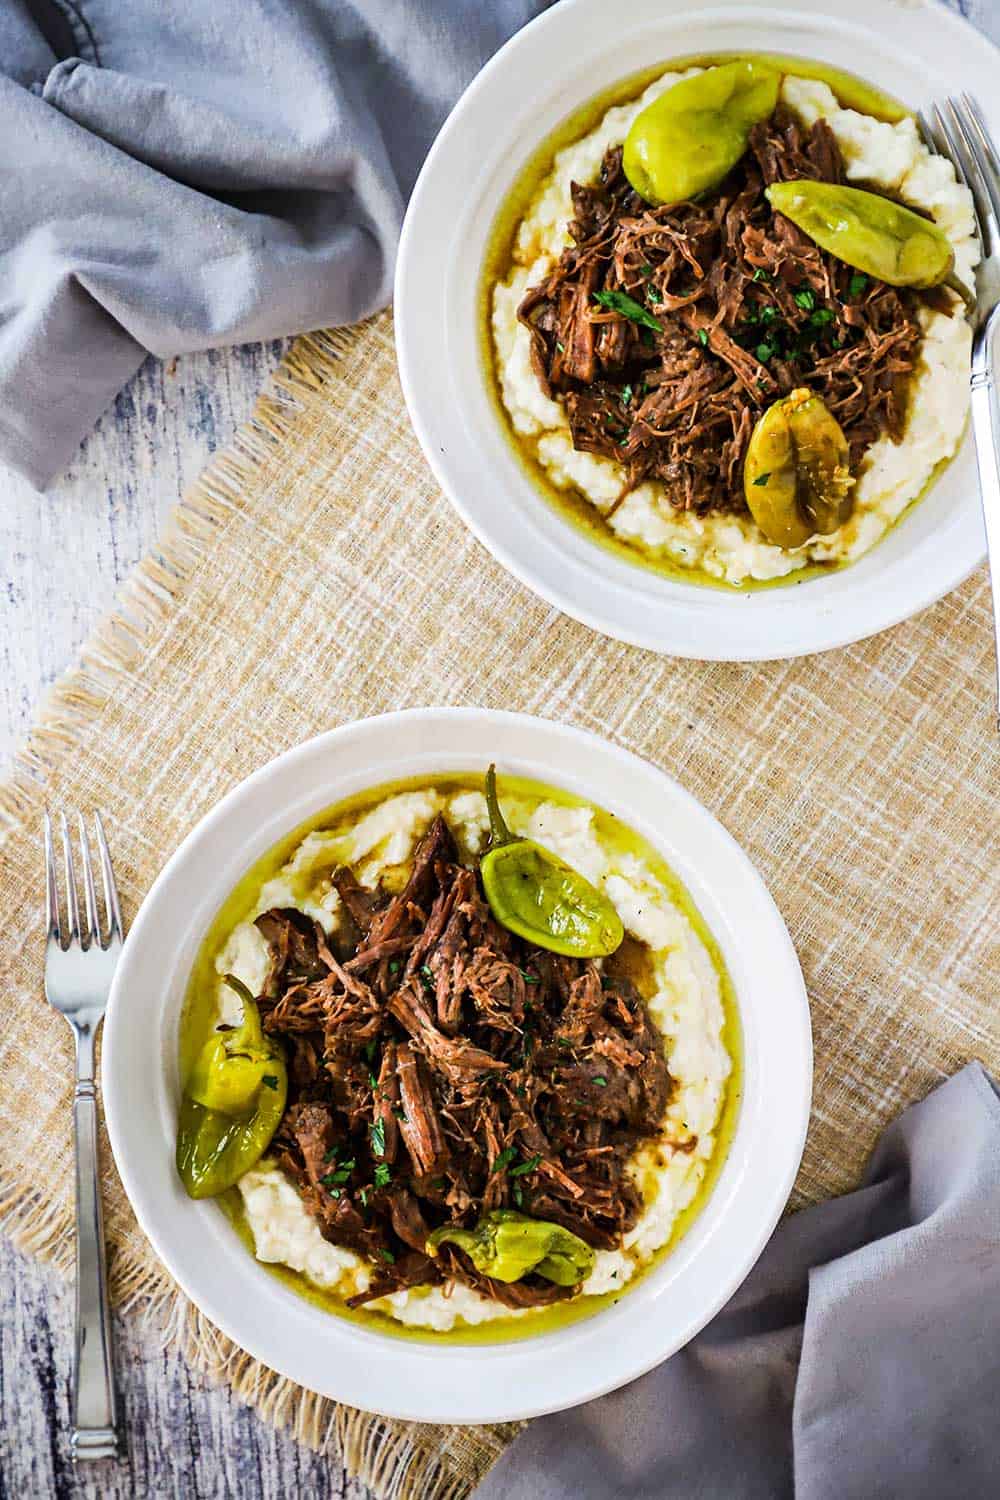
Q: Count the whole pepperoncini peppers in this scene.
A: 6